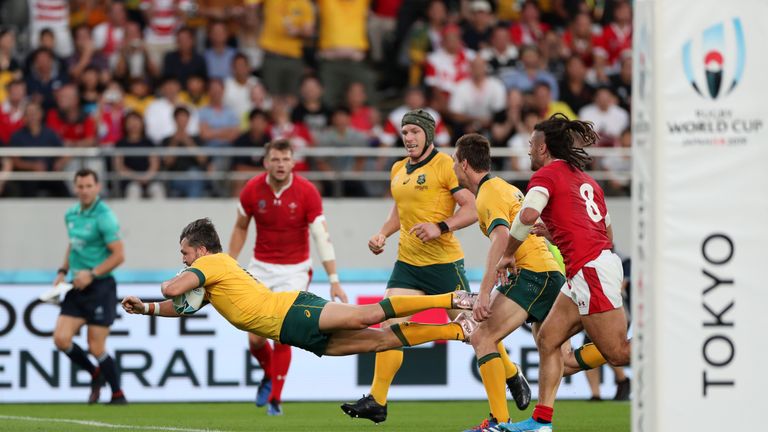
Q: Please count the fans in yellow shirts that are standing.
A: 2